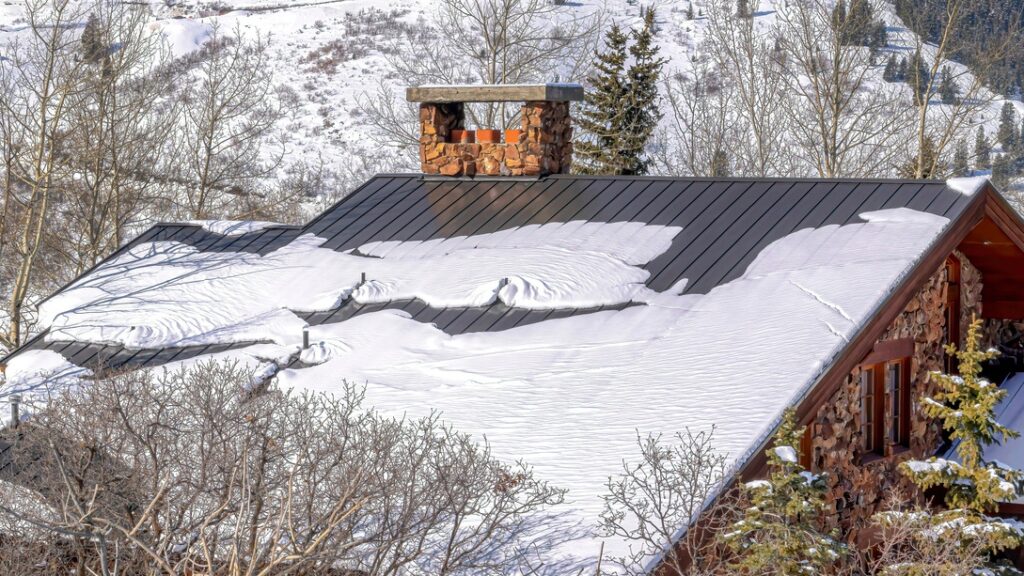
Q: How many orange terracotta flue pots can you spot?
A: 3